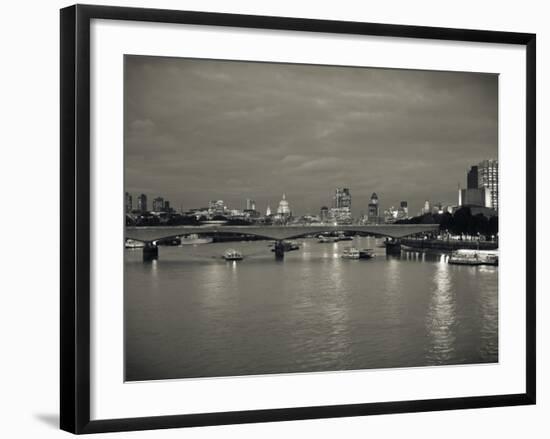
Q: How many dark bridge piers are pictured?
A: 3